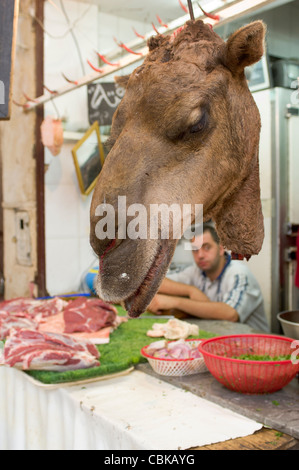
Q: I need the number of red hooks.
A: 13